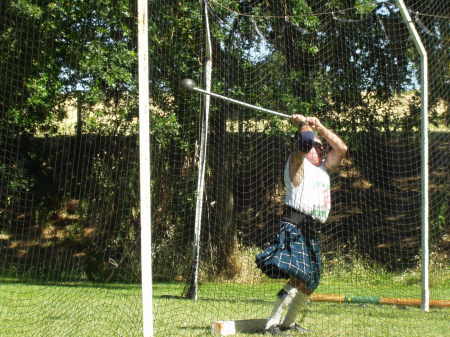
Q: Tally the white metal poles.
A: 3